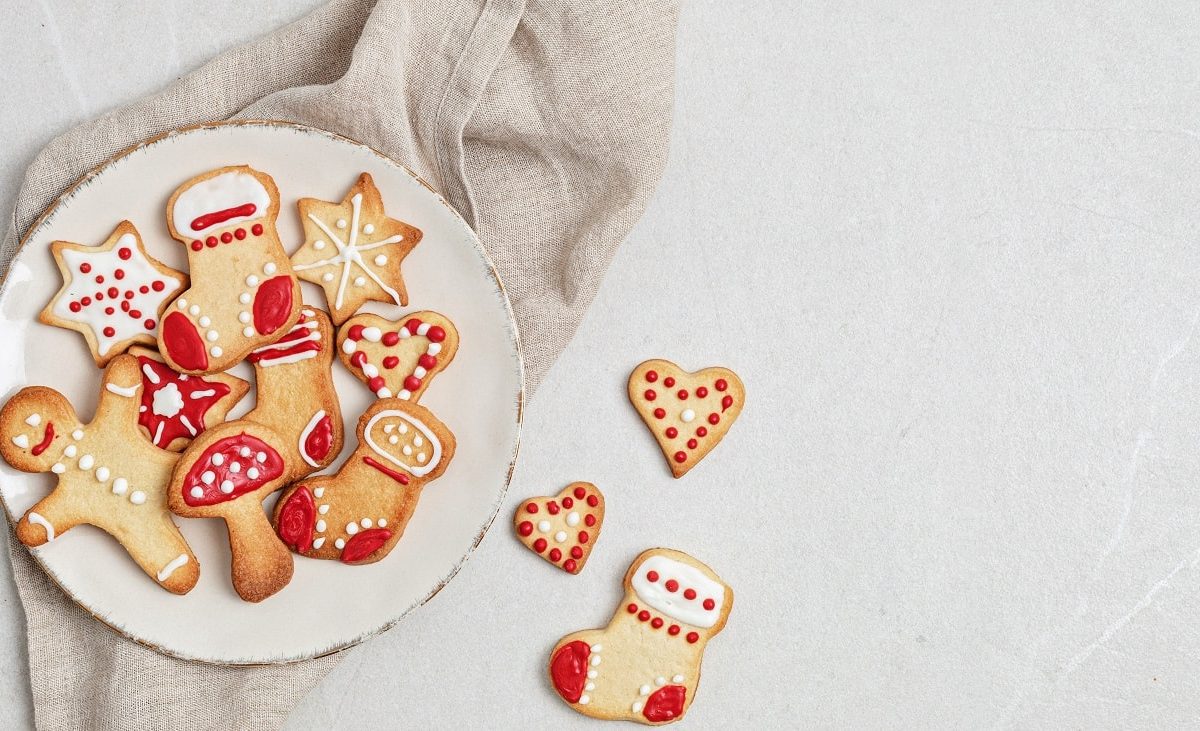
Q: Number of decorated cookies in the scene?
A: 12